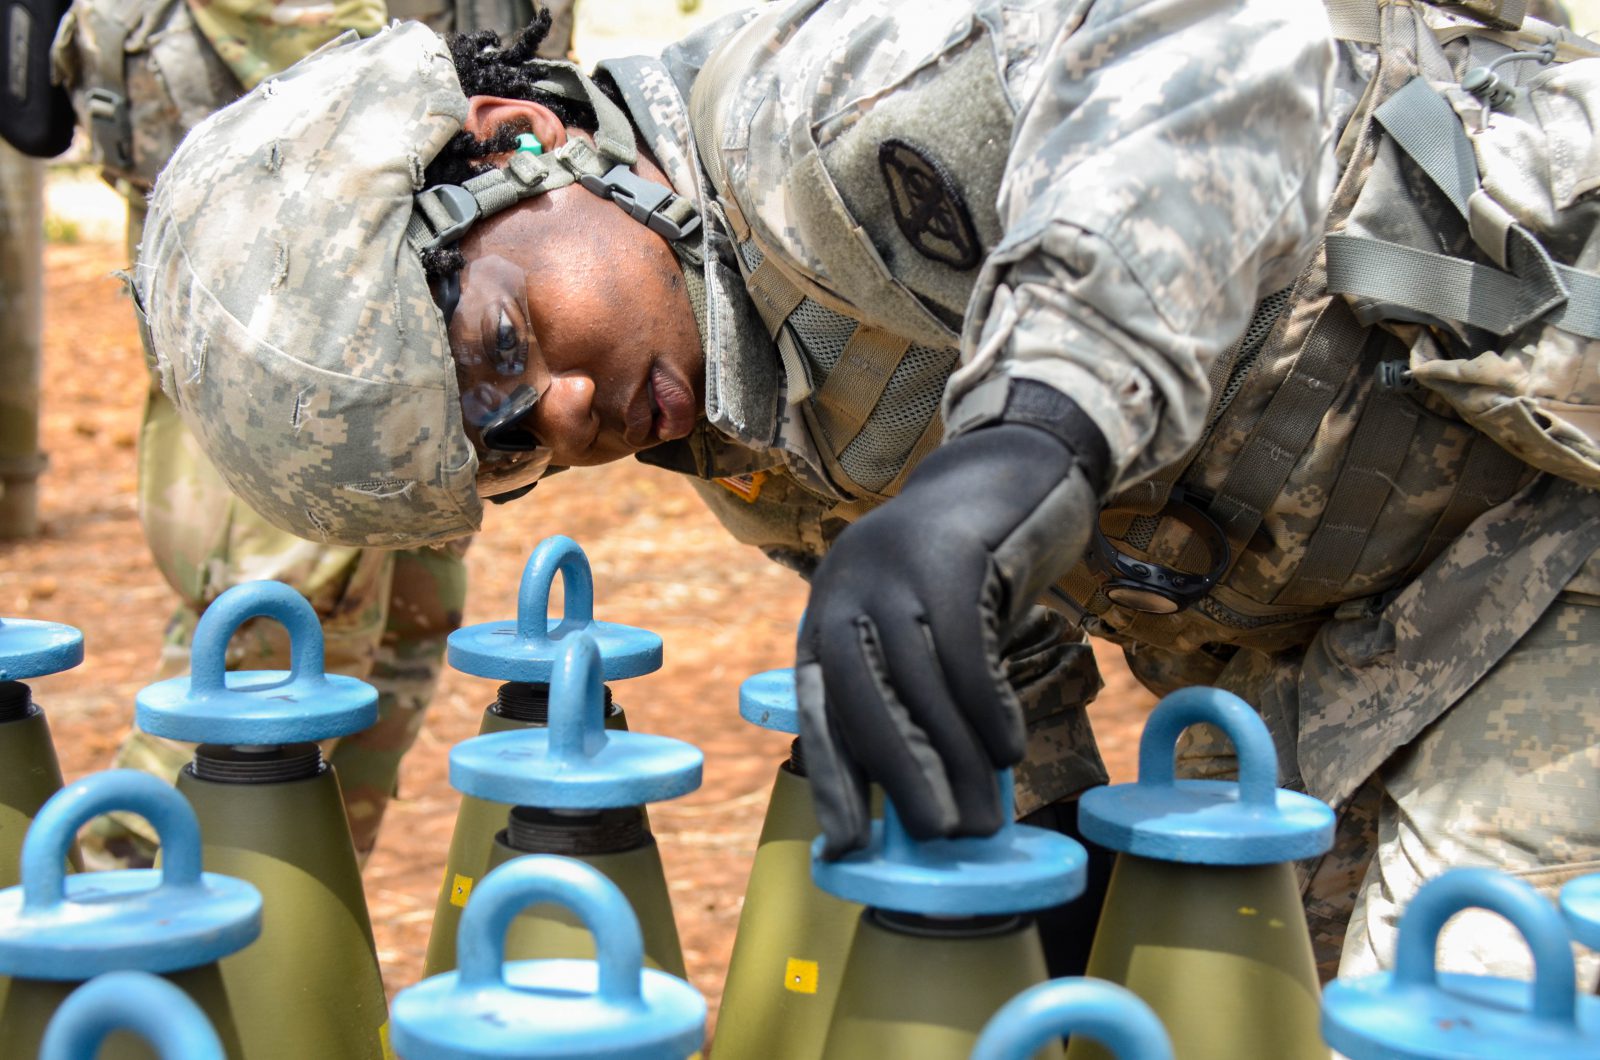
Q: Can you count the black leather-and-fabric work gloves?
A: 1